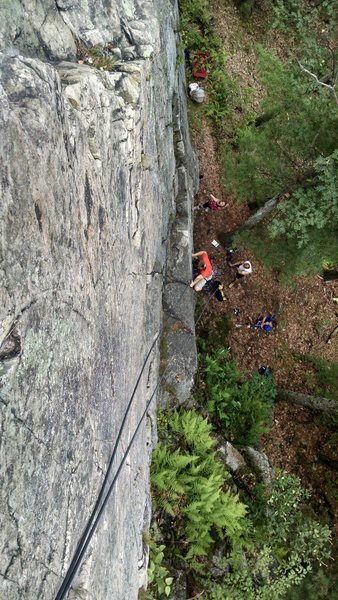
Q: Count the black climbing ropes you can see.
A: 2